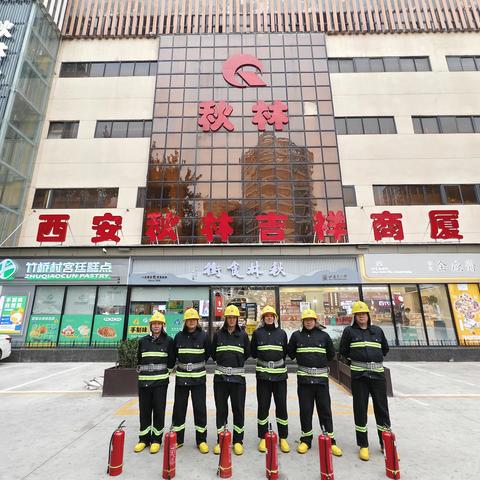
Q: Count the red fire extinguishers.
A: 6